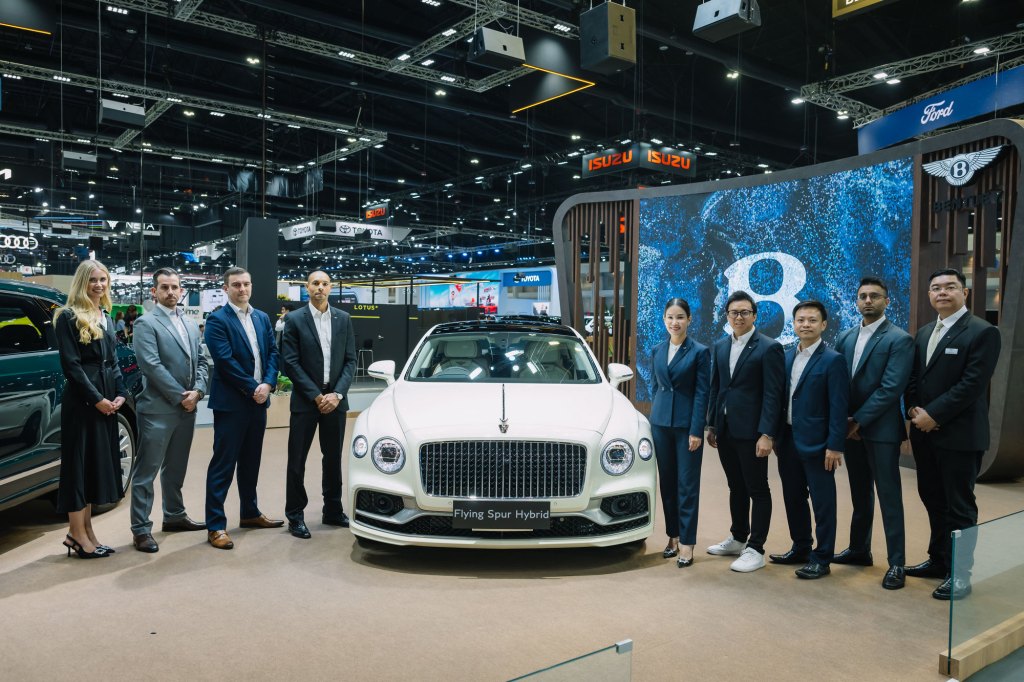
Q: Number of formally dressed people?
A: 9